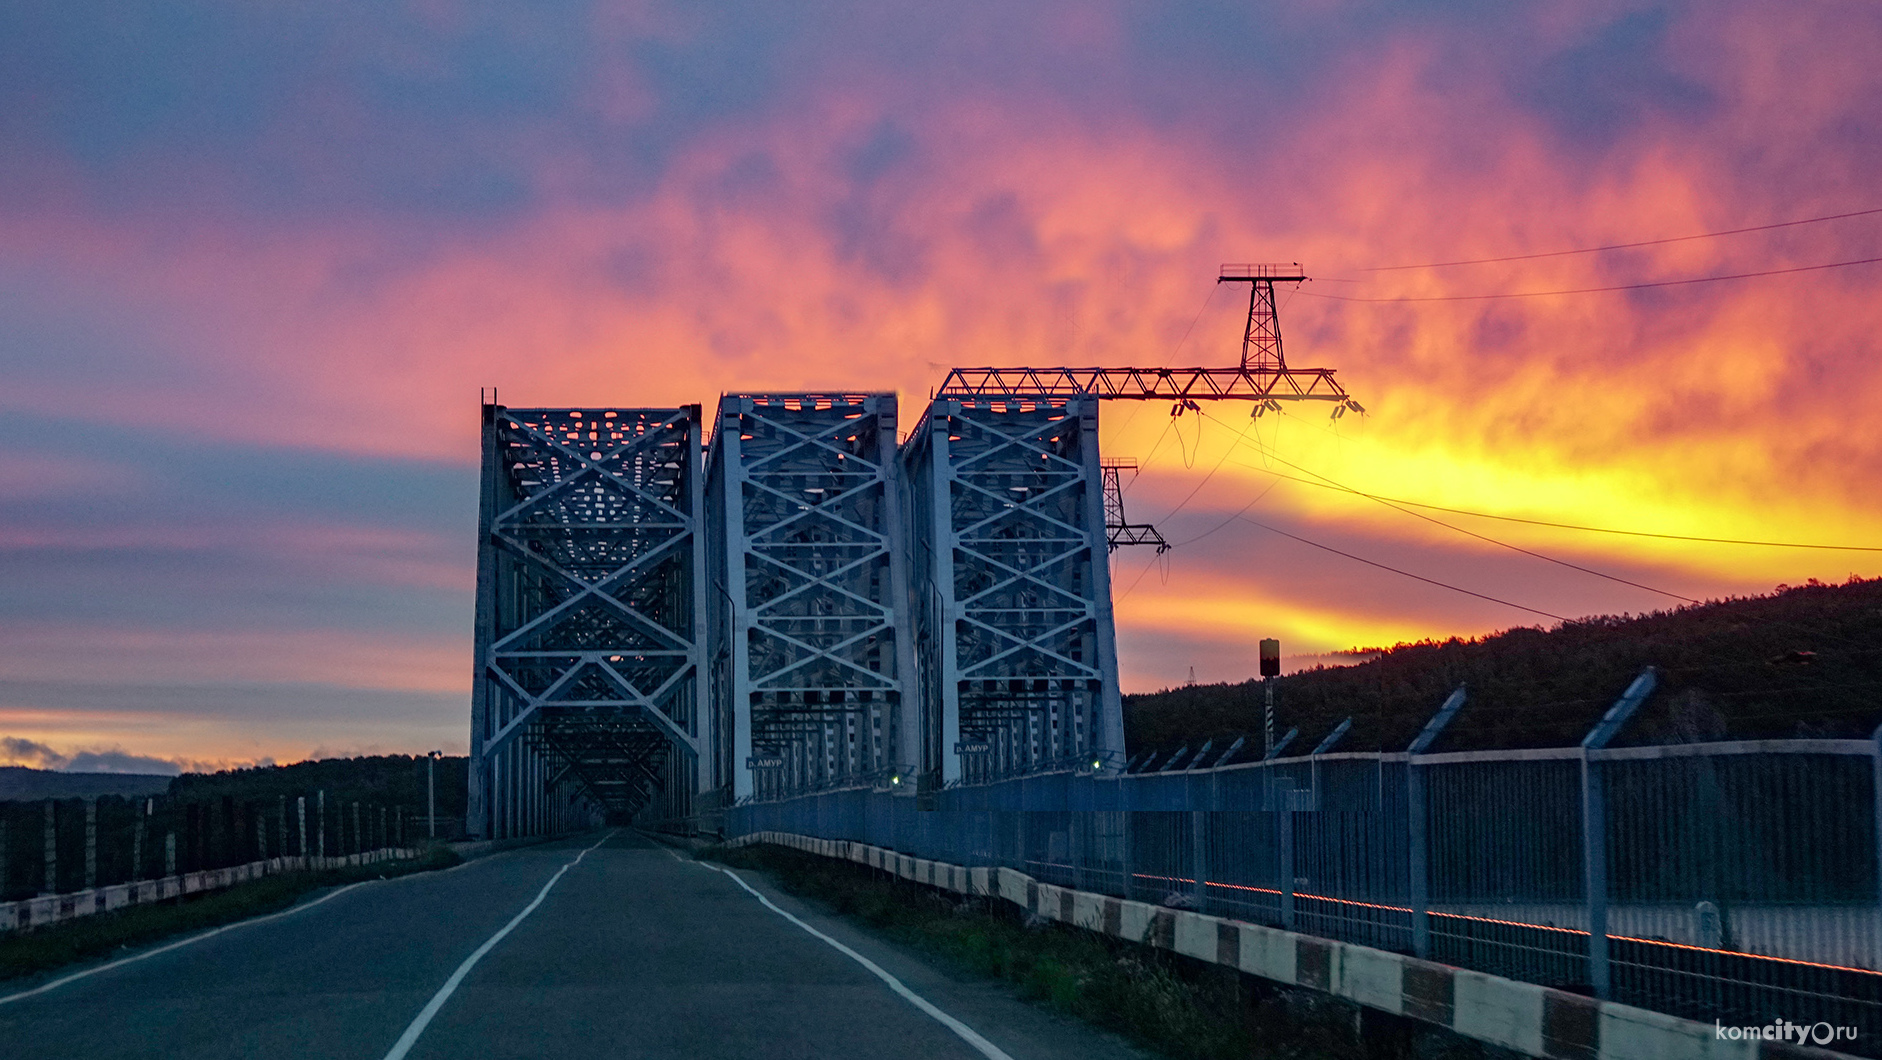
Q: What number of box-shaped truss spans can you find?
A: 3